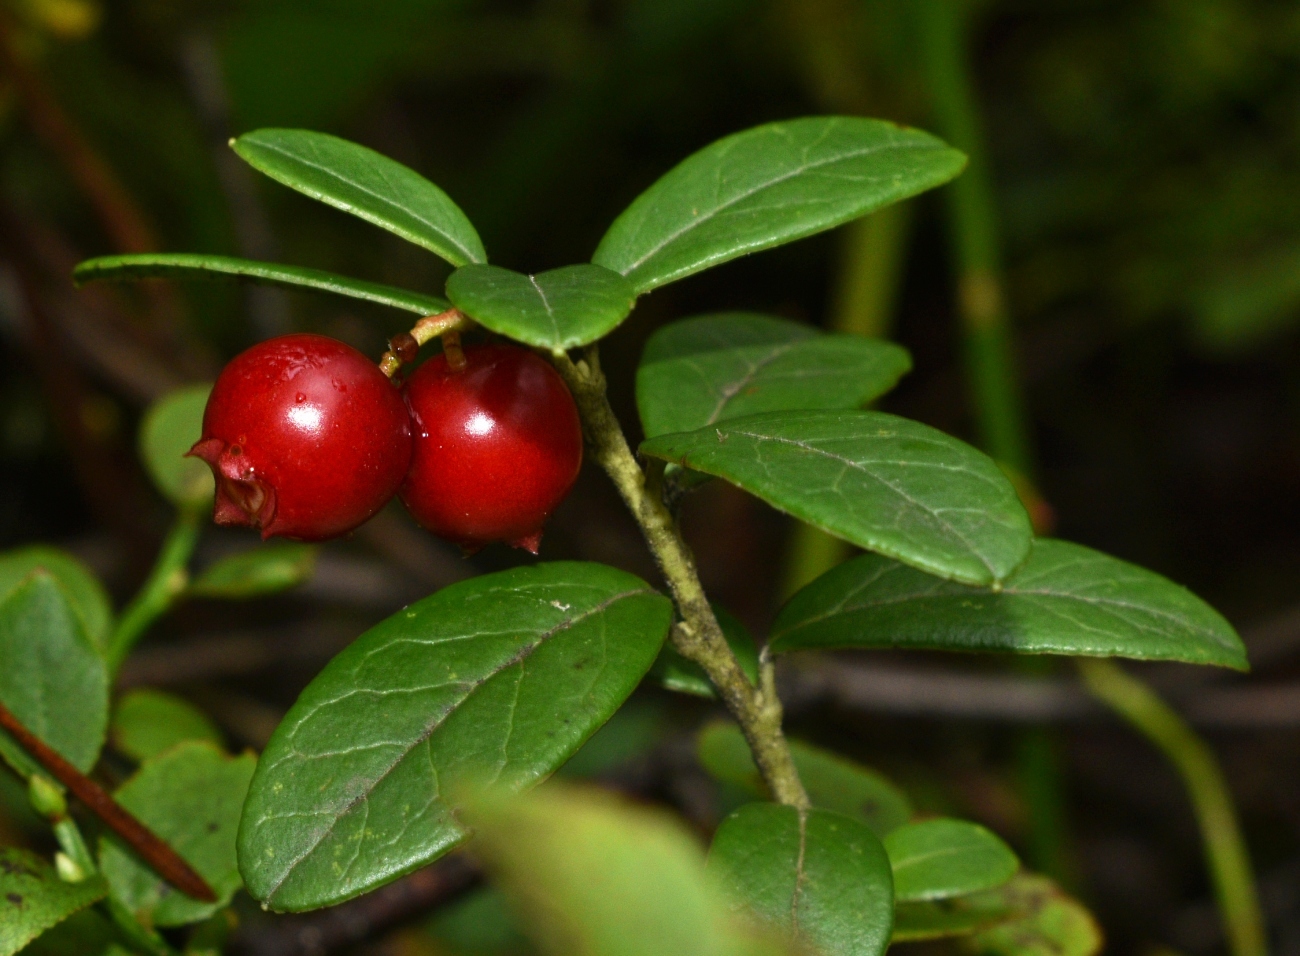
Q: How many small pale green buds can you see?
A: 2